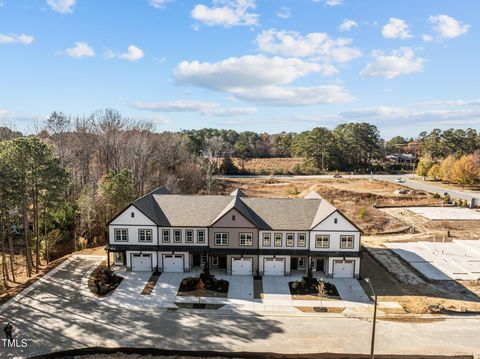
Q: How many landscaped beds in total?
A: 3